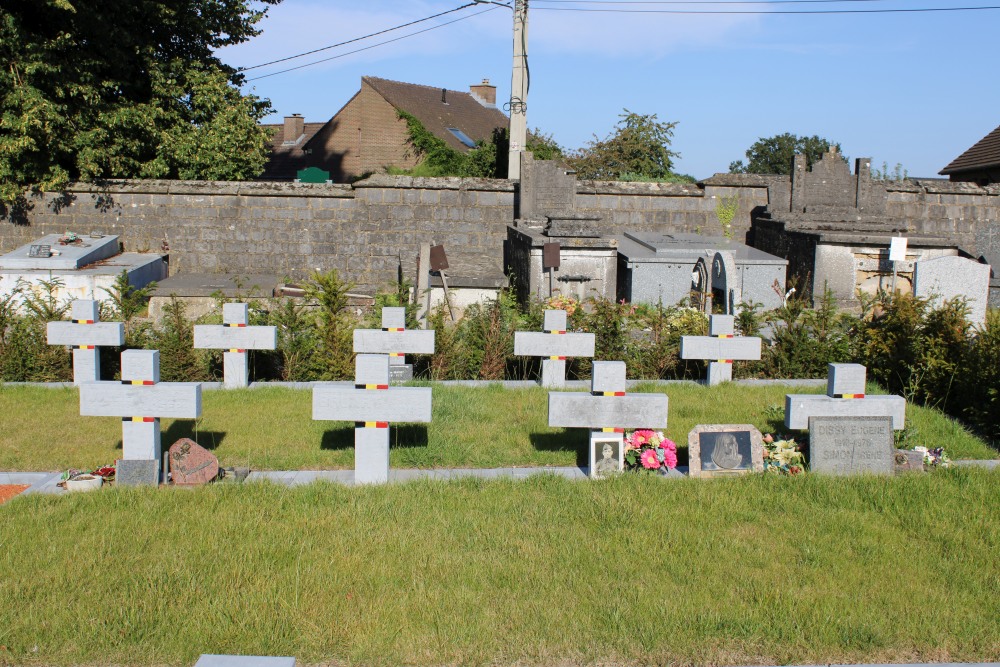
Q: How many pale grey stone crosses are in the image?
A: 9